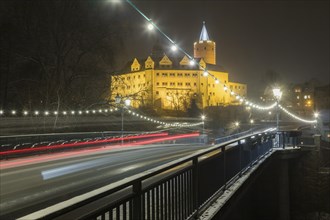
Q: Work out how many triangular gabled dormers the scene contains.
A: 5